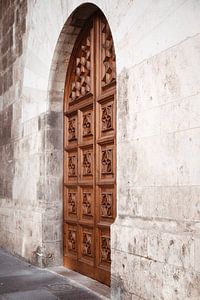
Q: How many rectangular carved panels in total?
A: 12